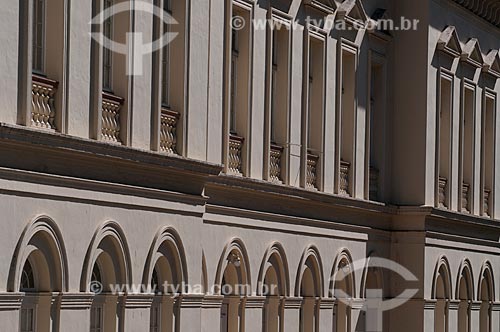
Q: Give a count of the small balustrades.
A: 11